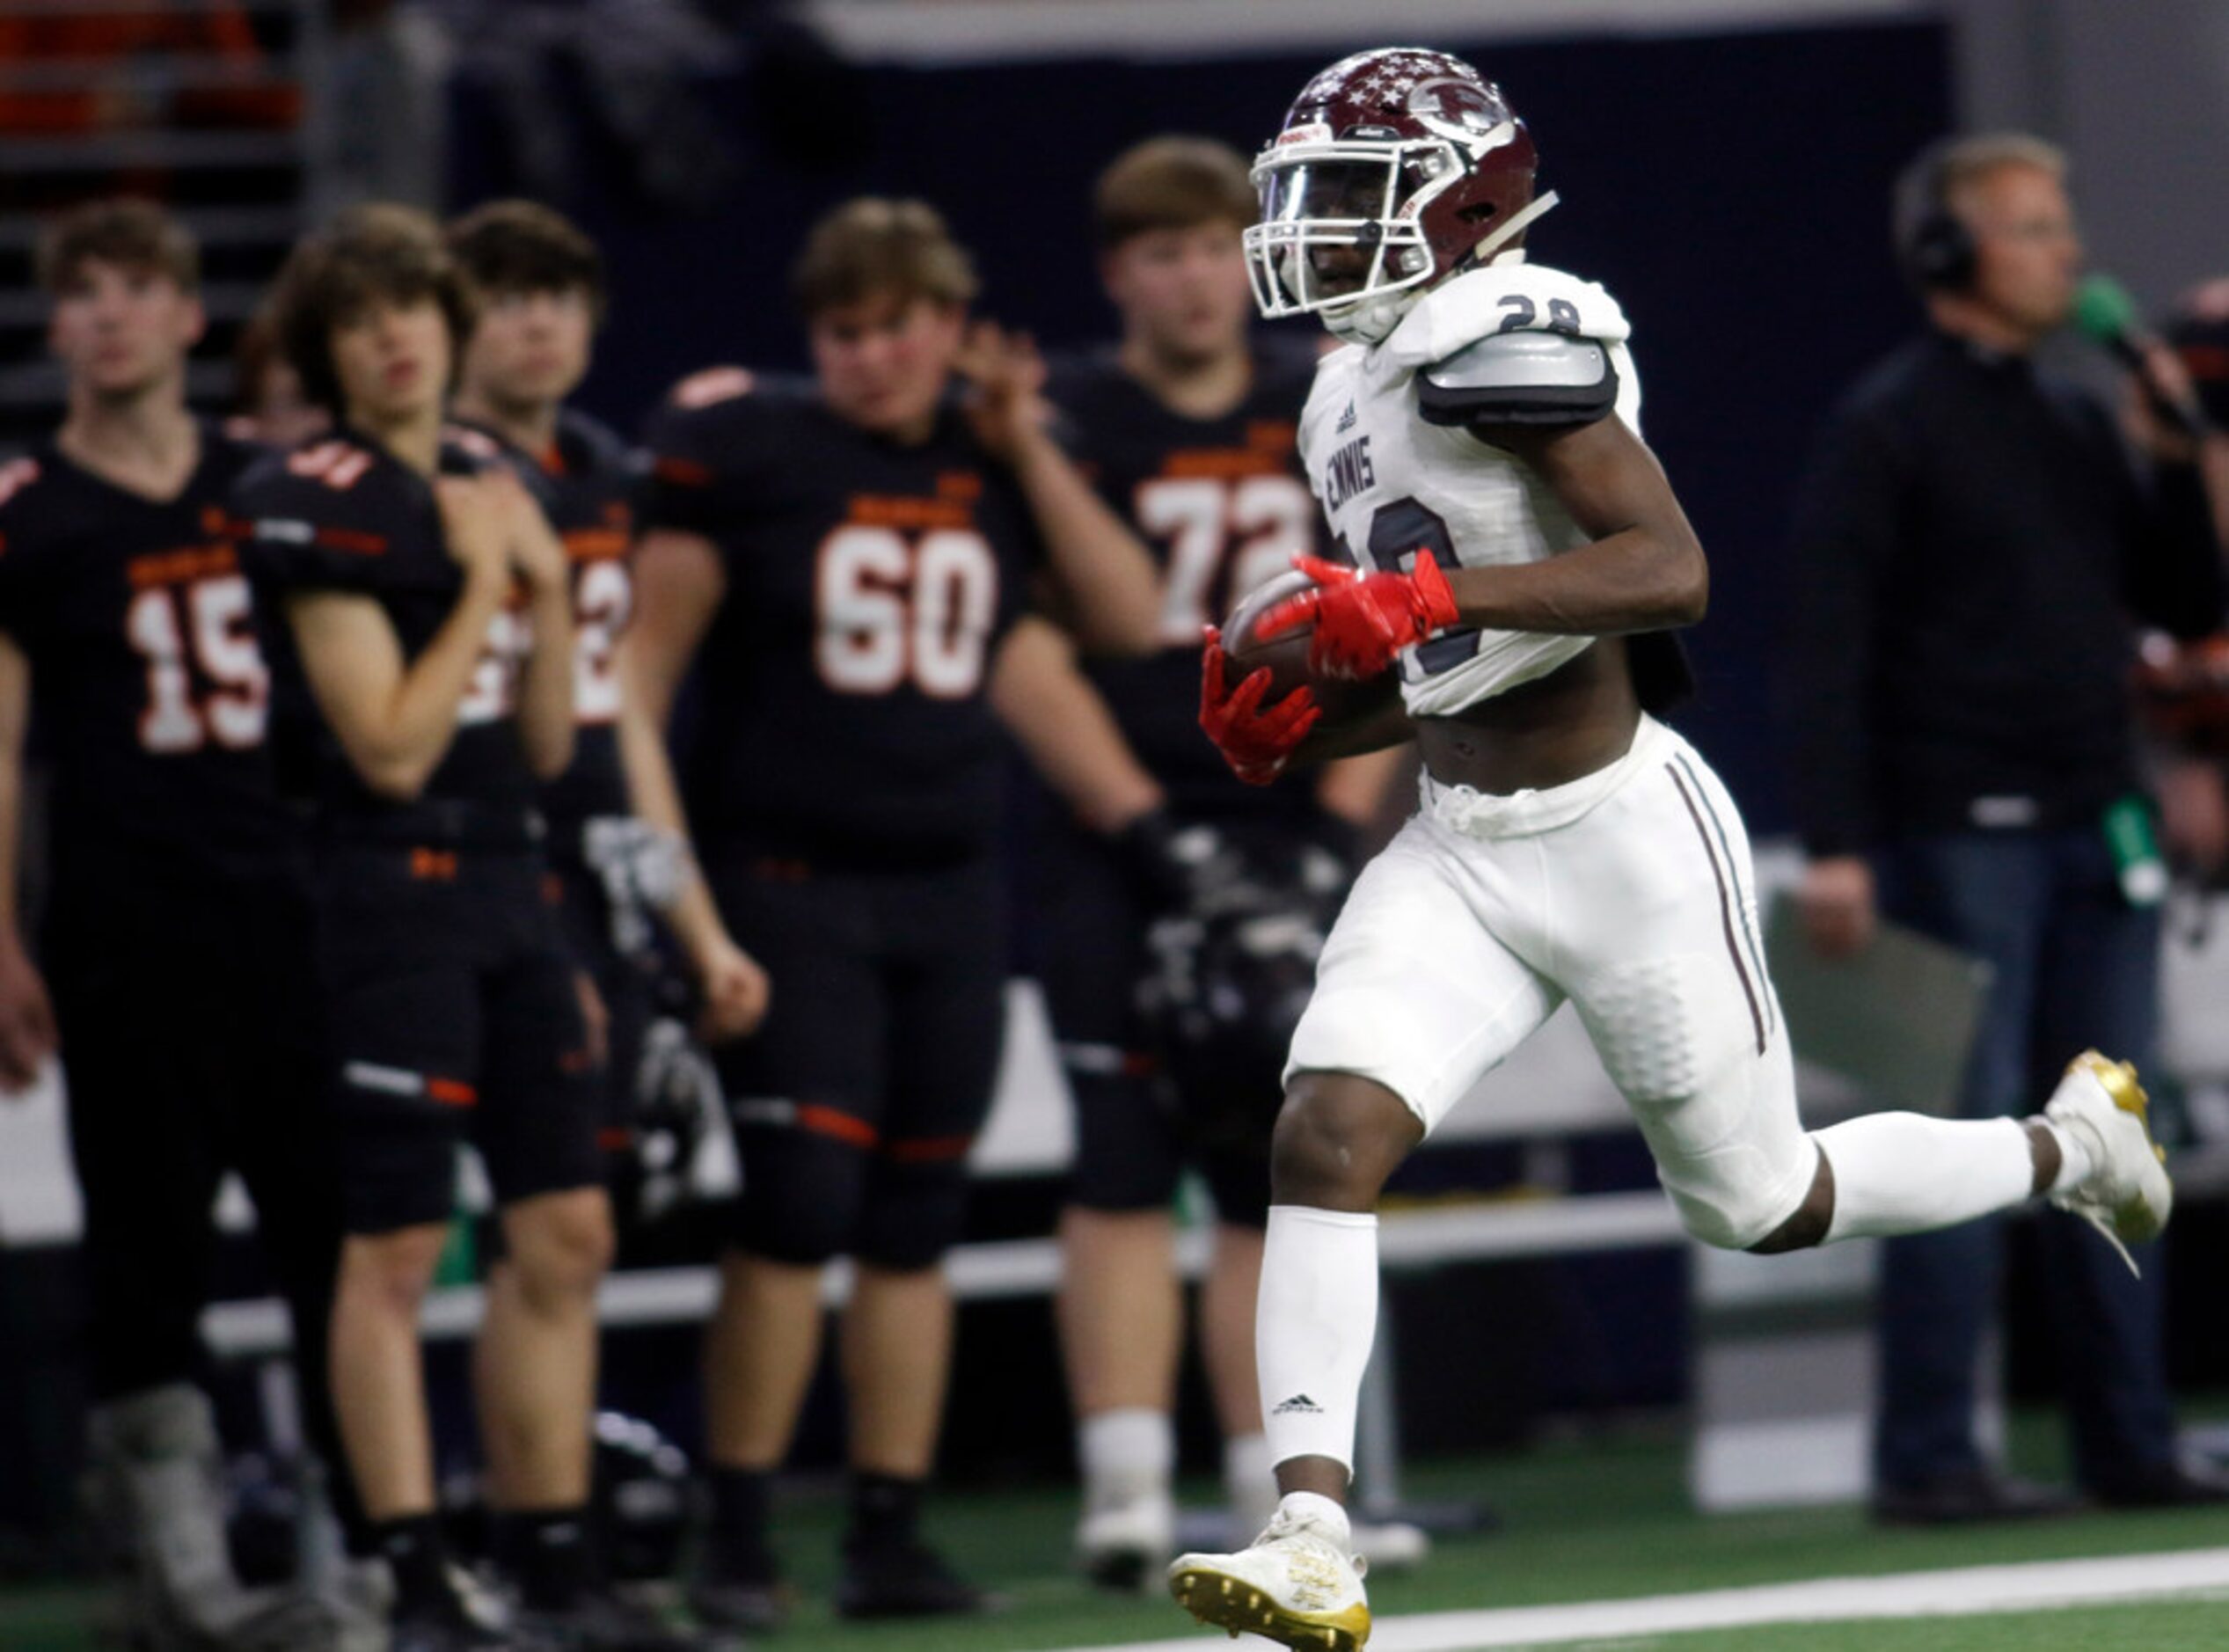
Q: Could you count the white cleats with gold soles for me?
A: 2